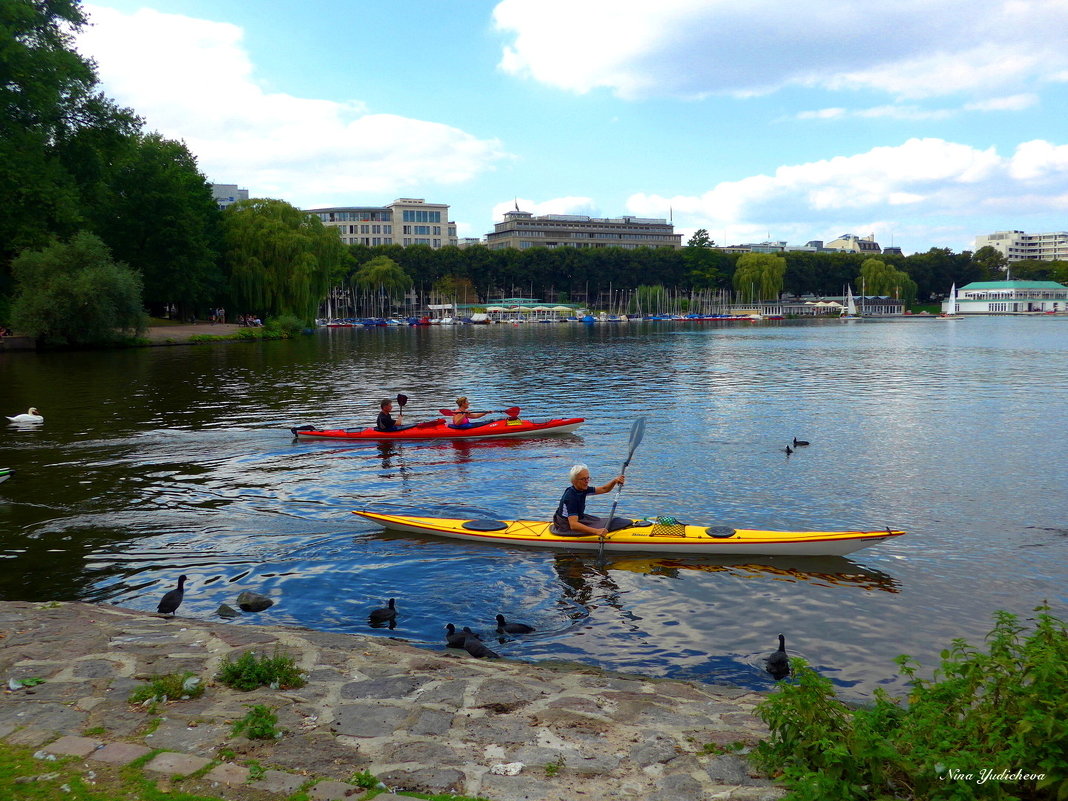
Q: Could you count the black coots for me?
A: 8